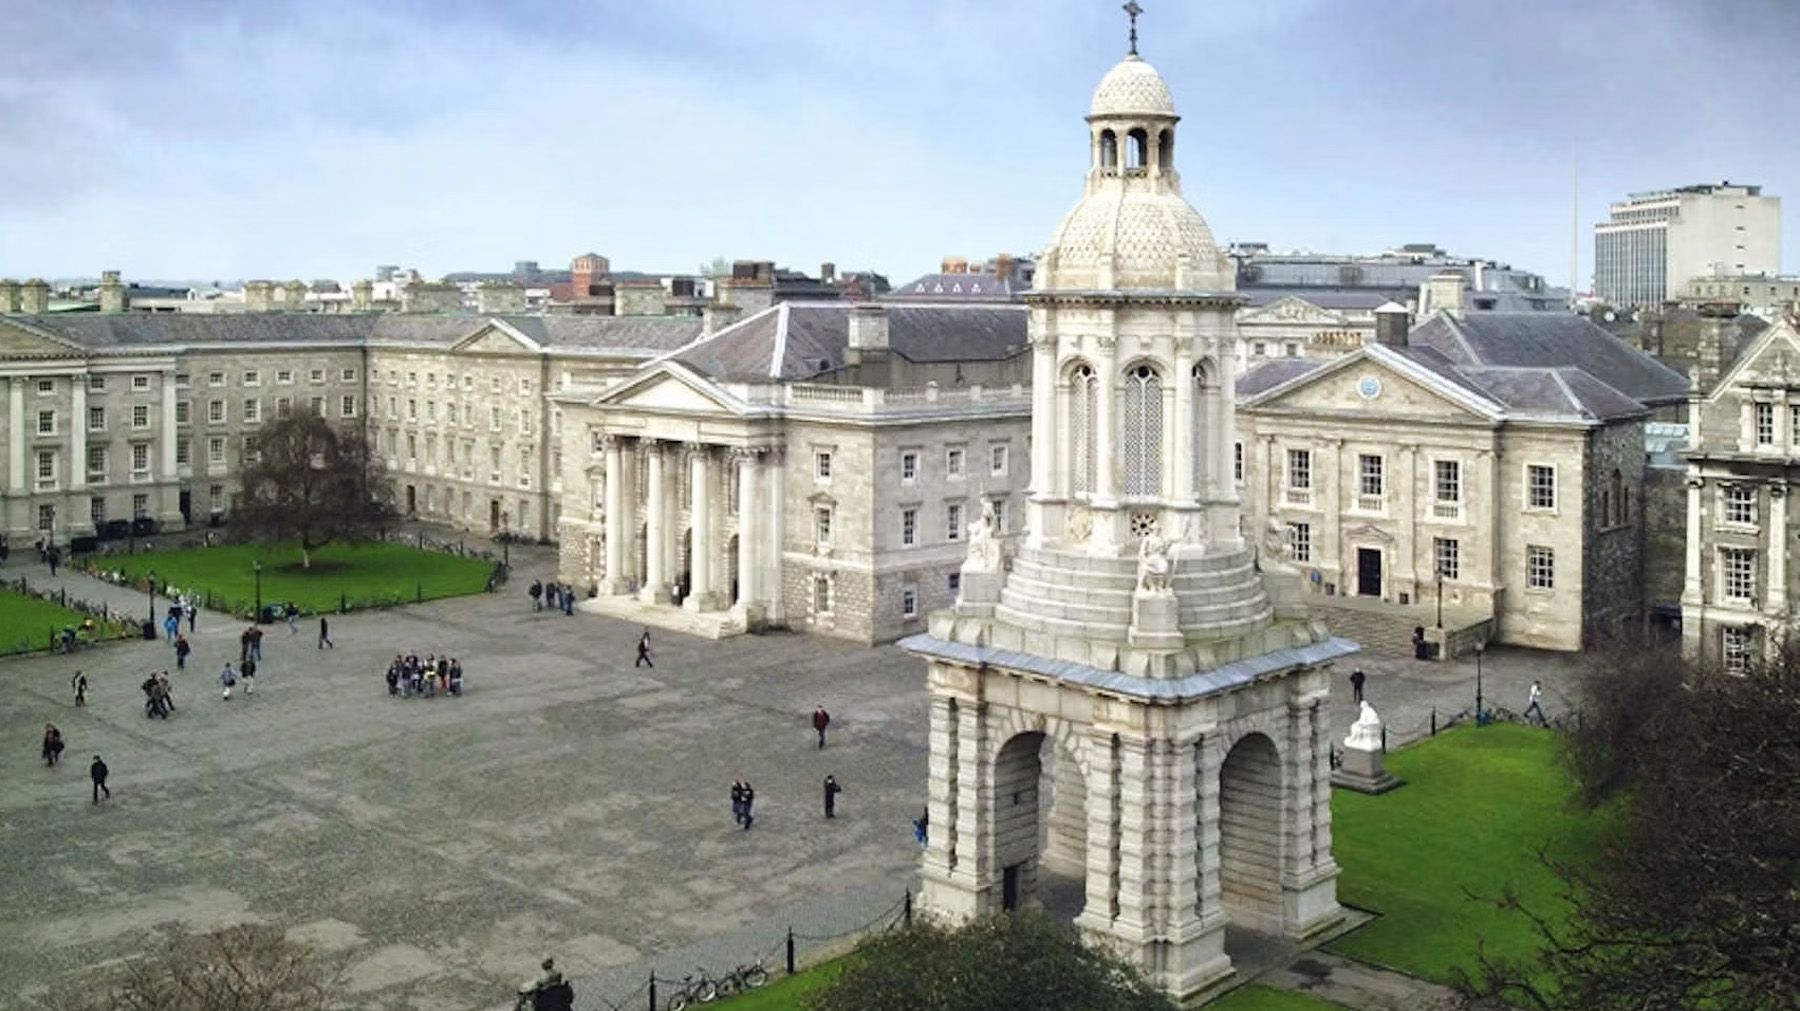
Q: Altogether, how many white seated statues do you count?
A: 4